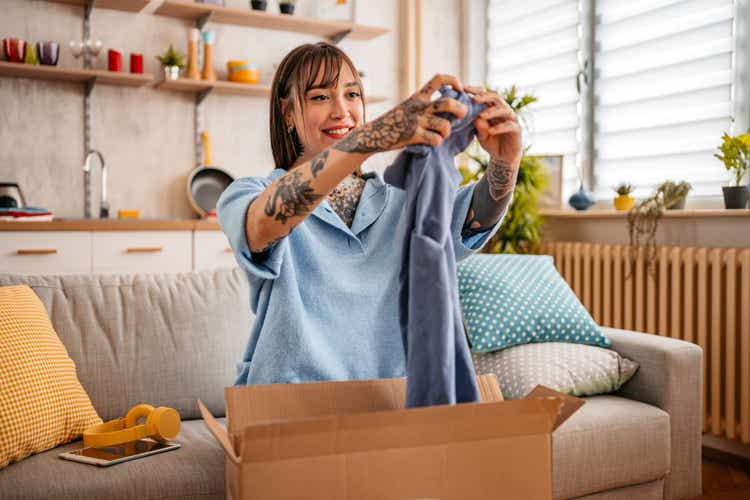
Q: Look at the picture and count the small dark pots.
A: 3